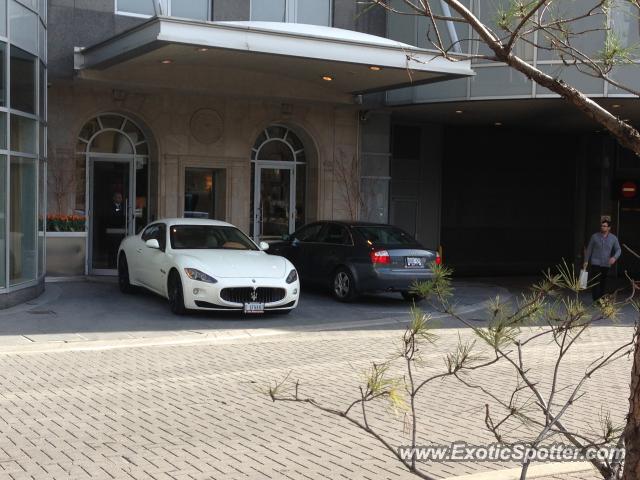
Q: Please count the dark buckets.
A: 0